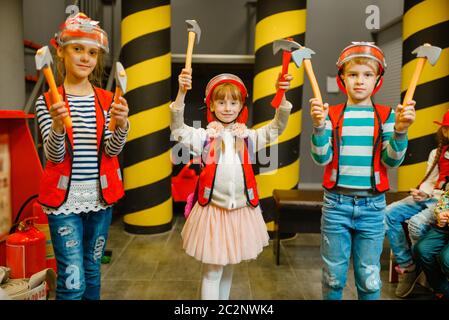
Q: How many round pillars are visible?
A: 3